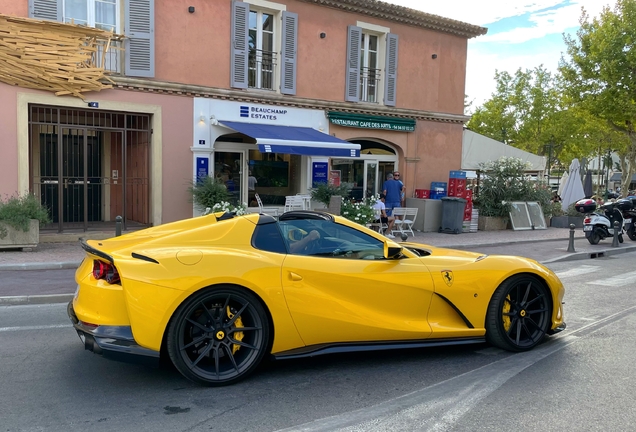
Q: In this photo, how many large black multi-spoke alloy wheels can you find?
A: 2